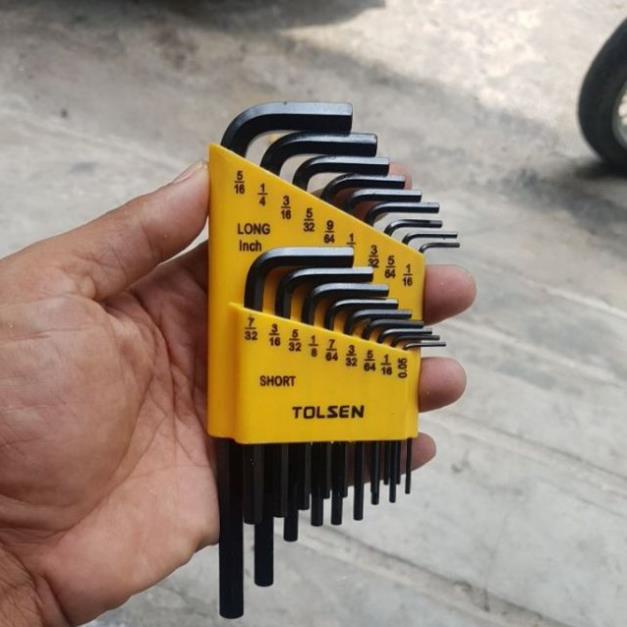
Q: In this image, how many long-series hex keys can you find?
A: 9